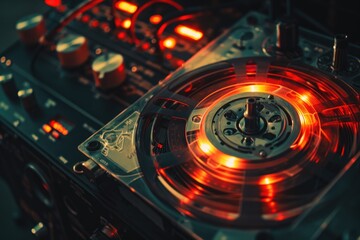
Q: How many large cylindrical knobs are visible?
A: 3